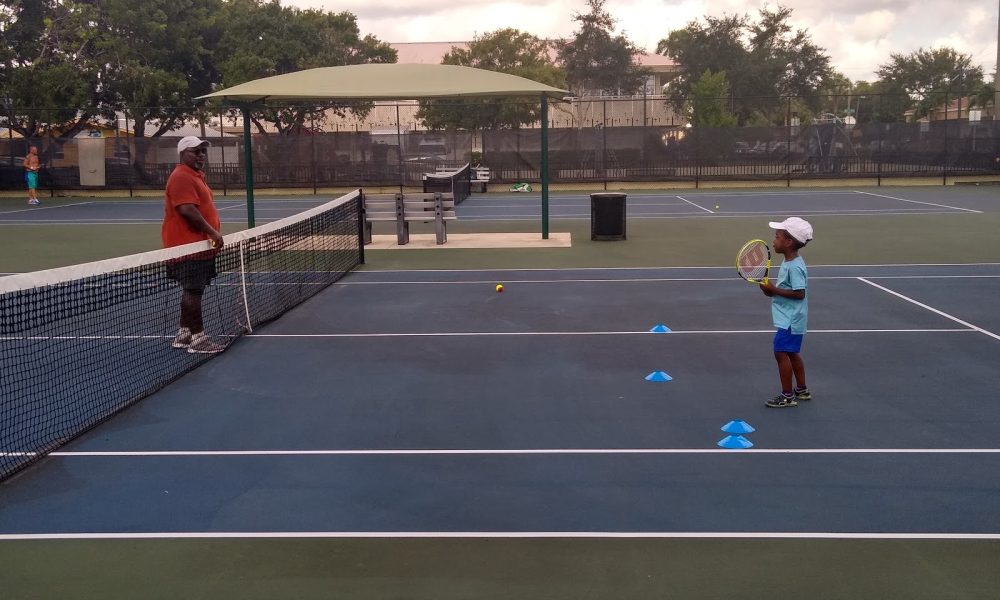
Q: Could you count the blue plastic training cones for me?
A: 4